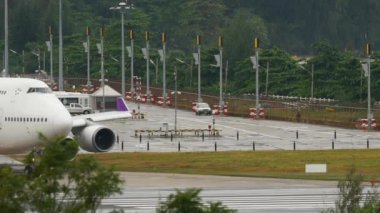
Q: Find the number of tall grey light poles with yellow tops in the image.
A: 10